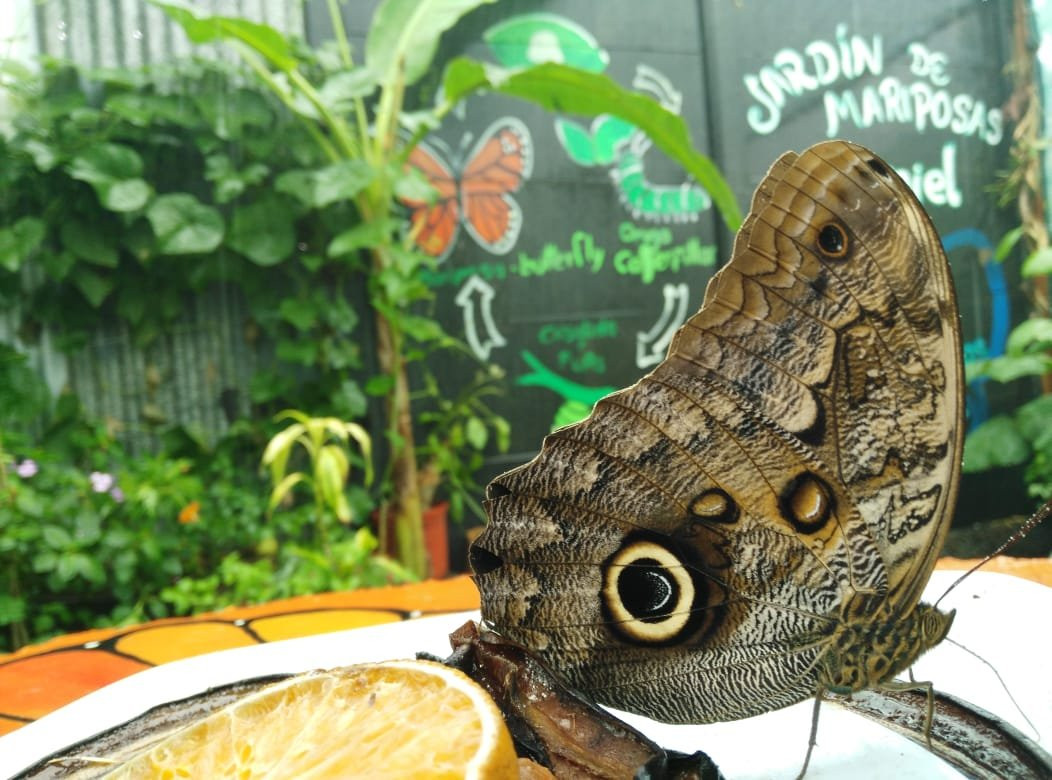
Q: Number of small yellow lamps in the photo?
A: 0